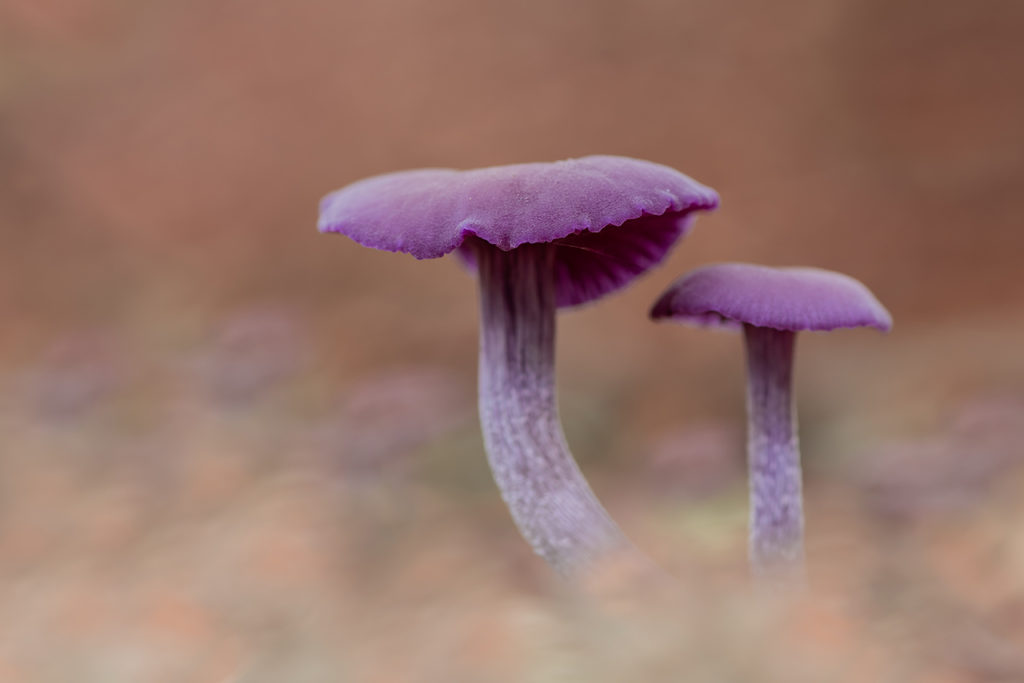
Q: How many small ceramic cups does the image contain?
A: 0